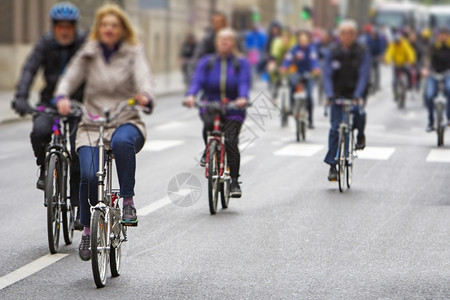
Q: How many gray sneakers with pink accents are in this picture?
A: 2